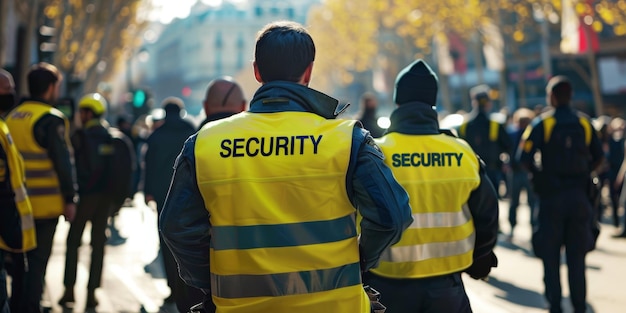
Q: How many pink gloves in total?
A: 0